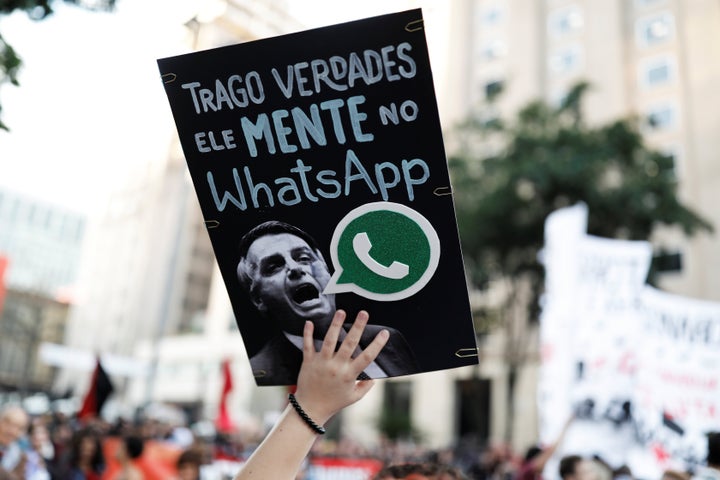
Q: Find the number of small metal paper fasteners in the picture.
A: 6